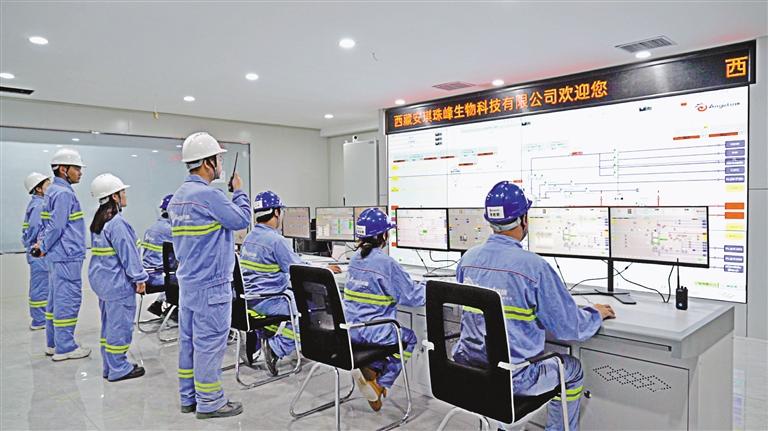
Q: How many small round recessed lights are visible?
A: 9